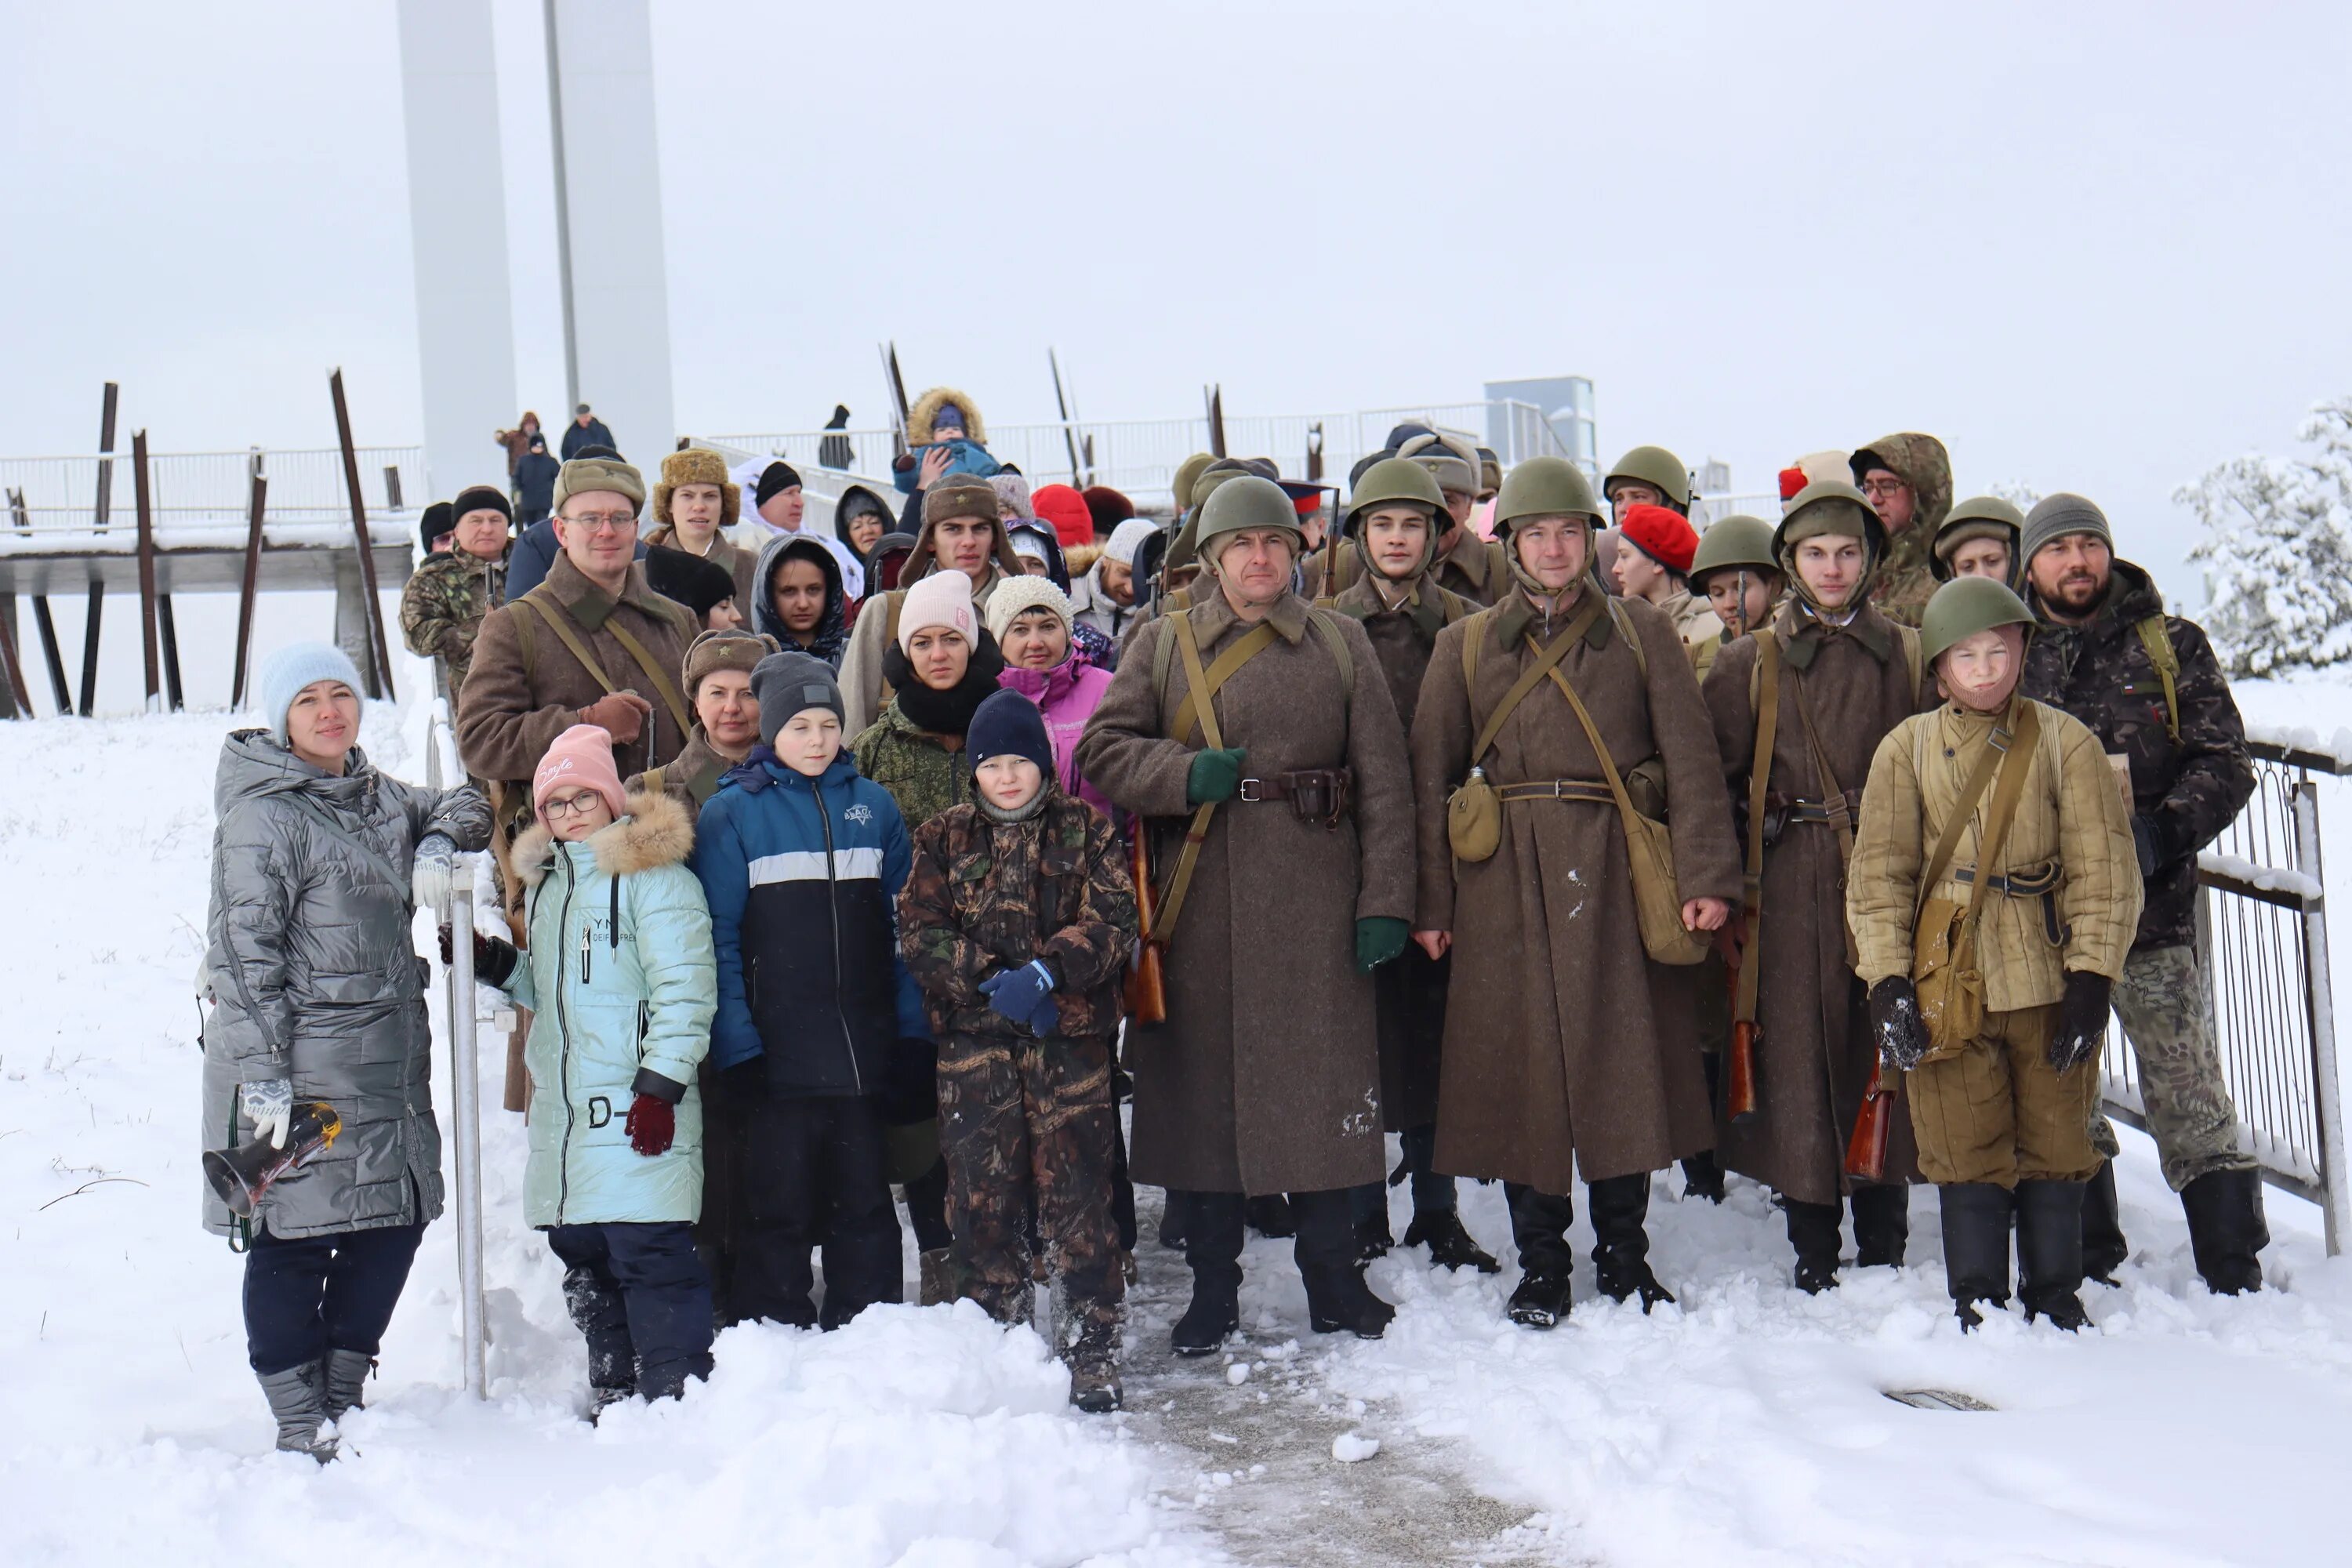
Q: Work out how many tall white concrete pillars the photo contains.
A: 2